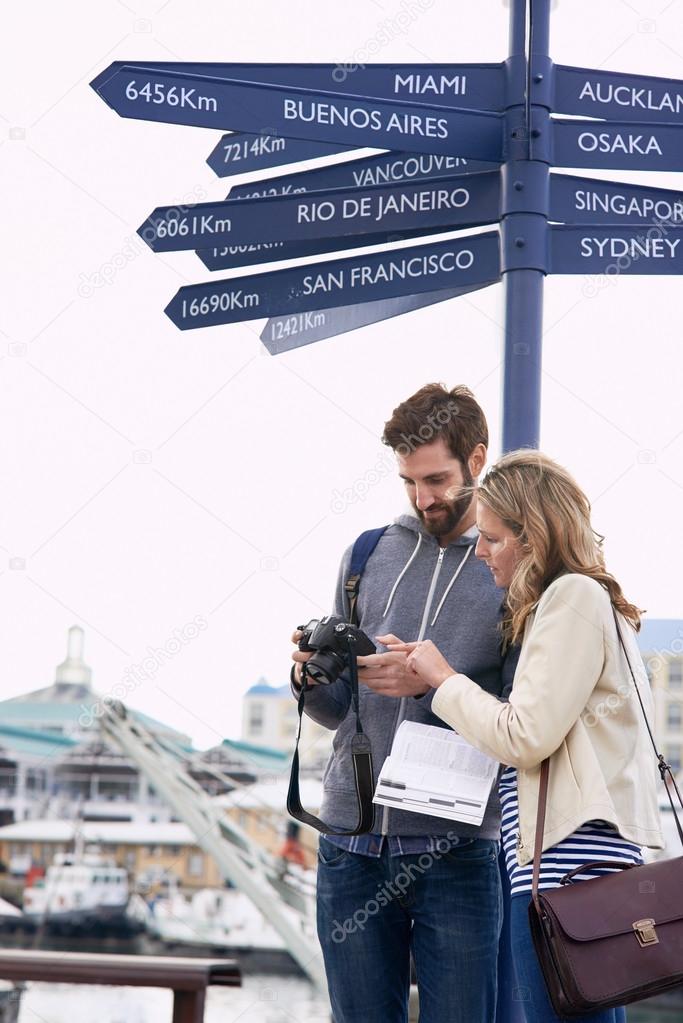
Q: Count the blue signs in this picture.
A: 12